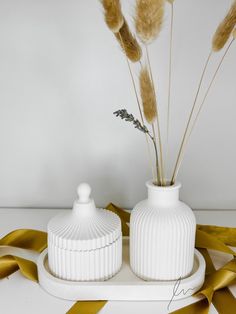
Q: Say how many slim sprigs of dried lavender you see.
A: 1